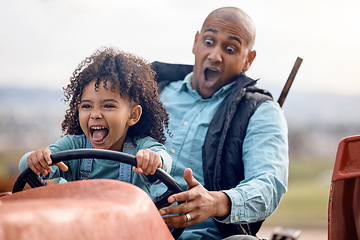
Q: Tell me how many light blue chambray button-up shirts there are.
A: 1